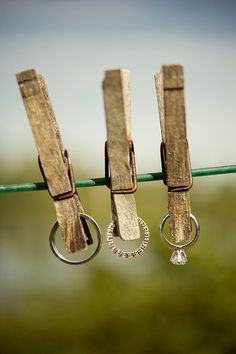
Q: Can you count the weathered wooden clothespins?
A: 3